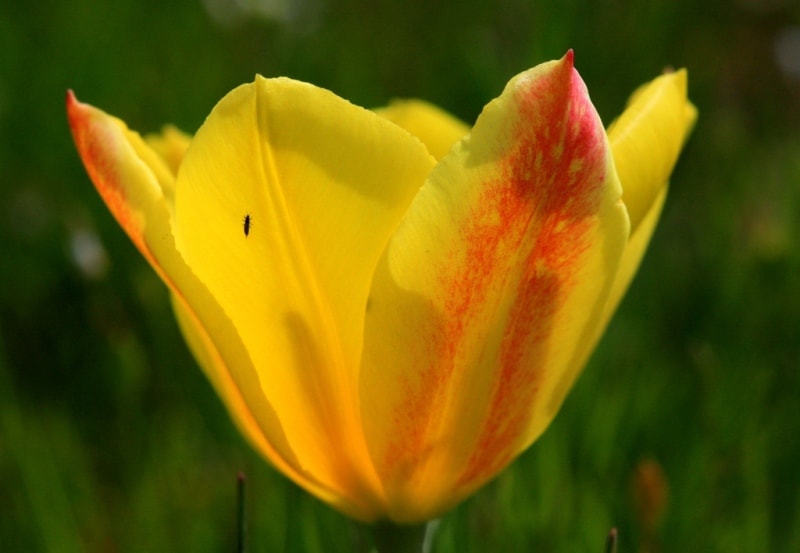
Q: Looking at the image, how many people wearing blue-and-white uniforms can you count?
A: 0